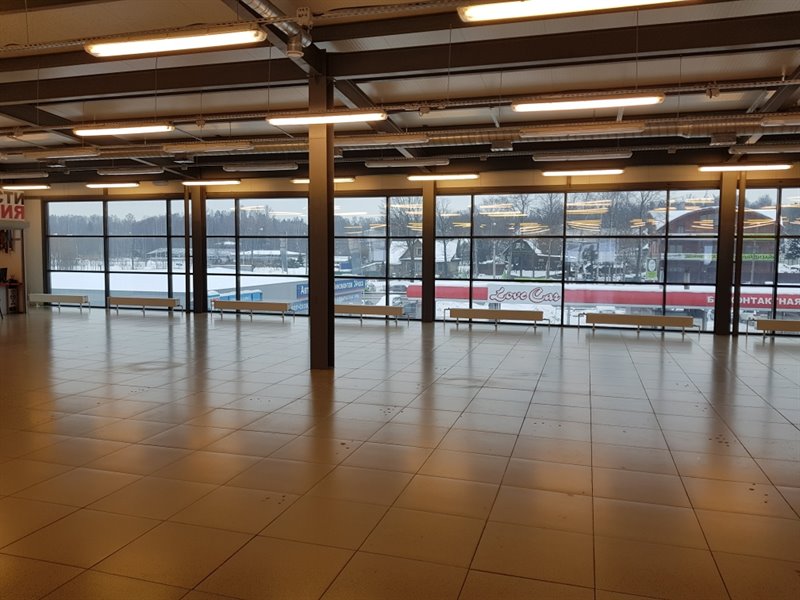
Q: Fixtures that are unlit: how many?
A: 11